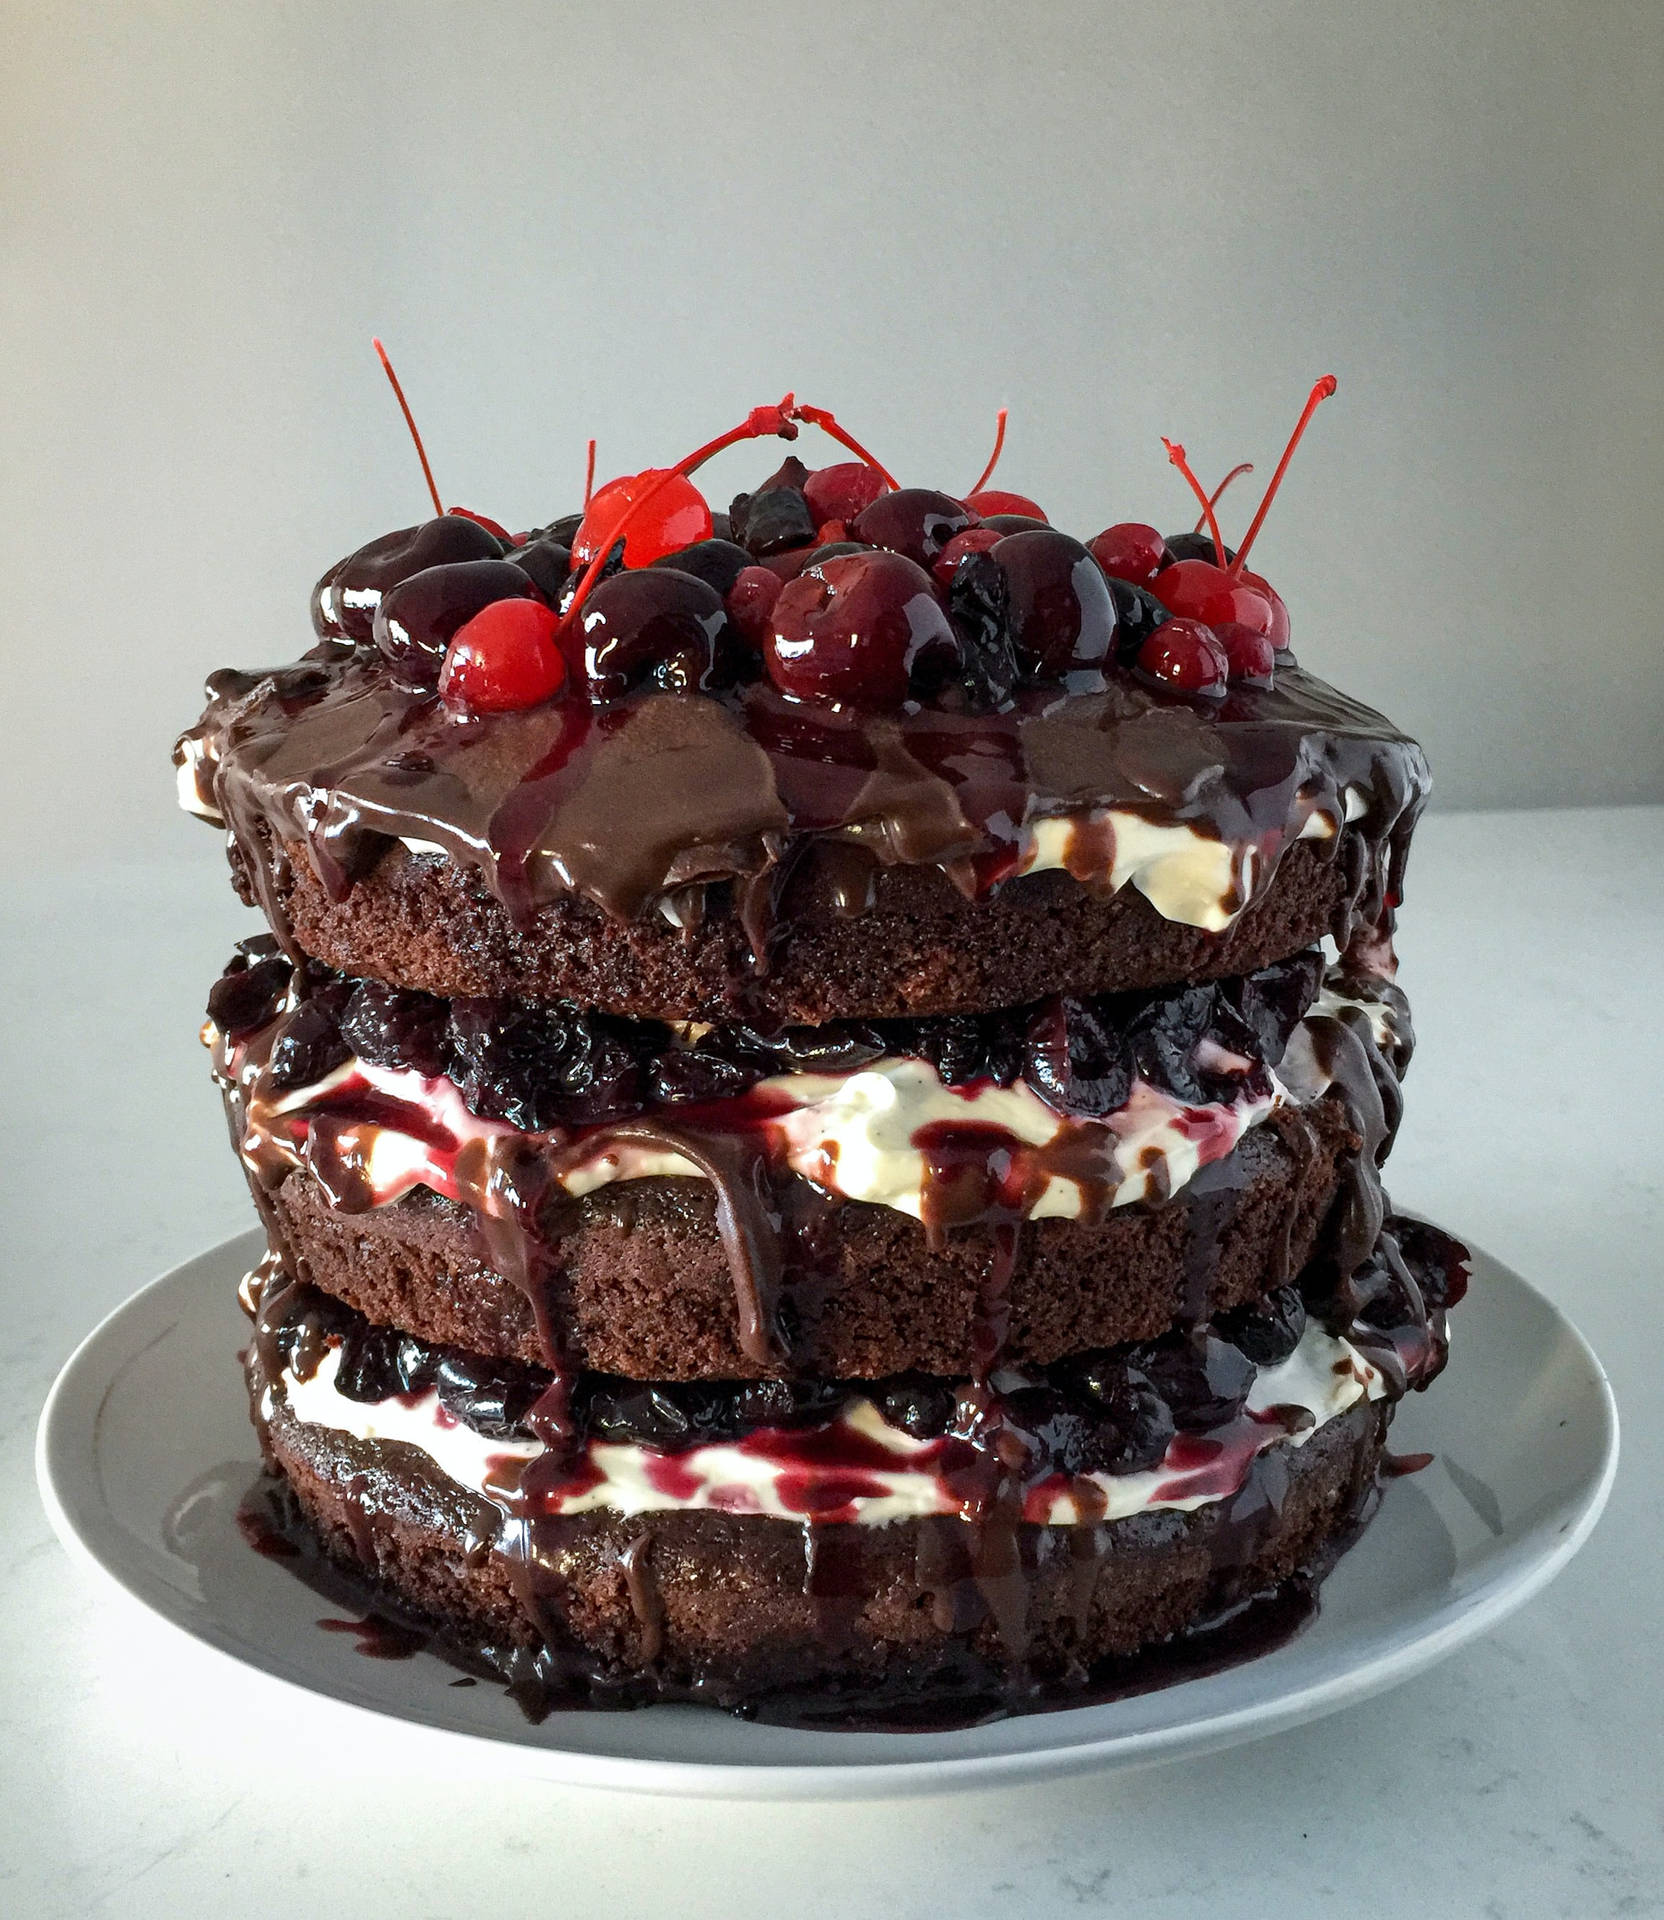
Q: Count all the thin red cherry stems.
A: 8